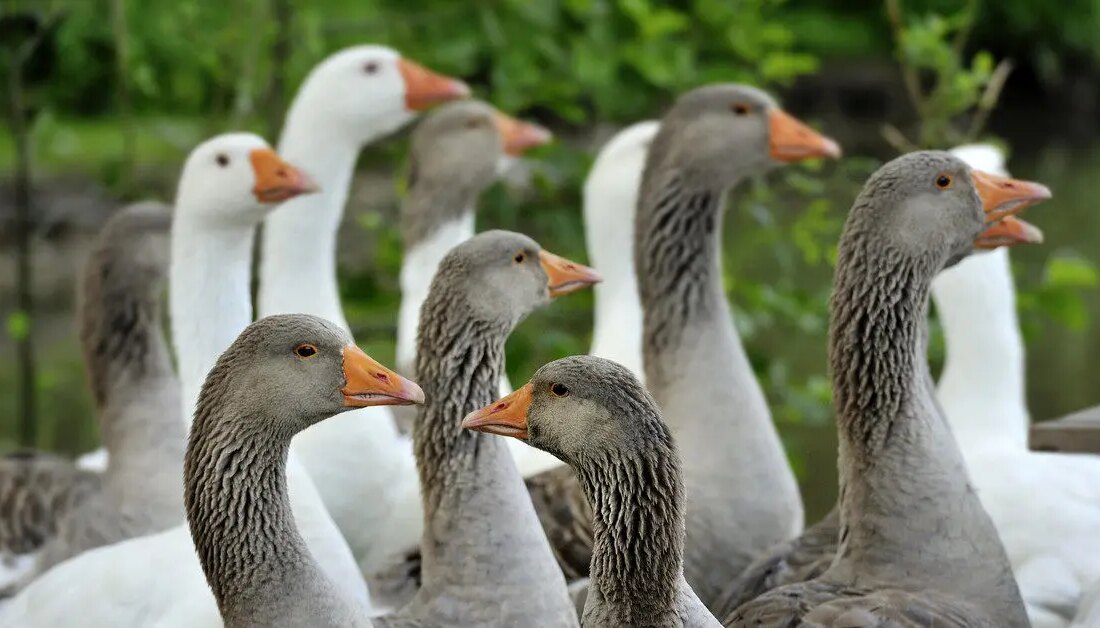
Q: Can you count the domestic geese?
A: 11